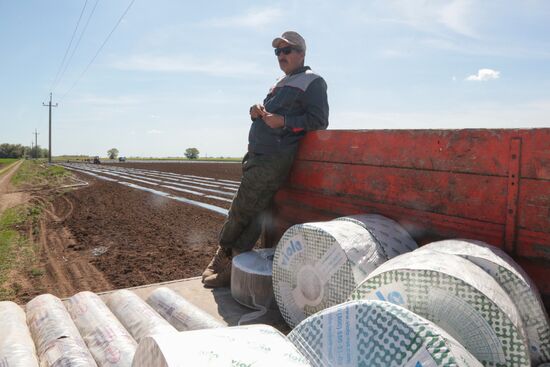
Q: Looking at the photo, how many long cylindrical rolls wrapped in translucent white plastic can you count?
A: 5